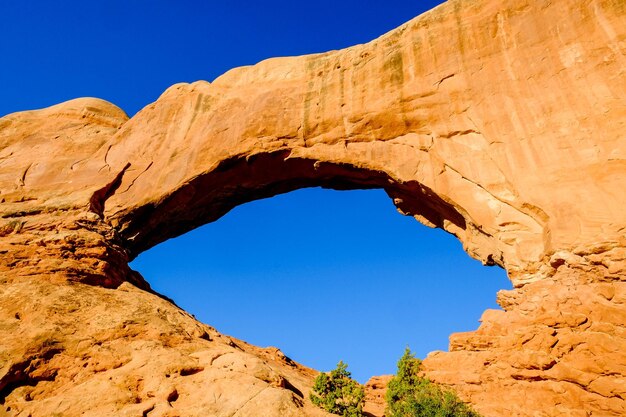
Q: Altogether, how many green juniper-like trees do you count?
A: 2